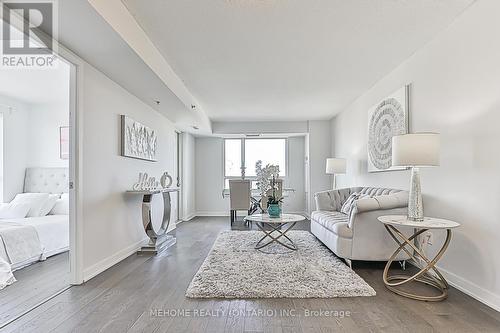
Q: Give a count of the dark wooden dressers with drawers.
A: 0